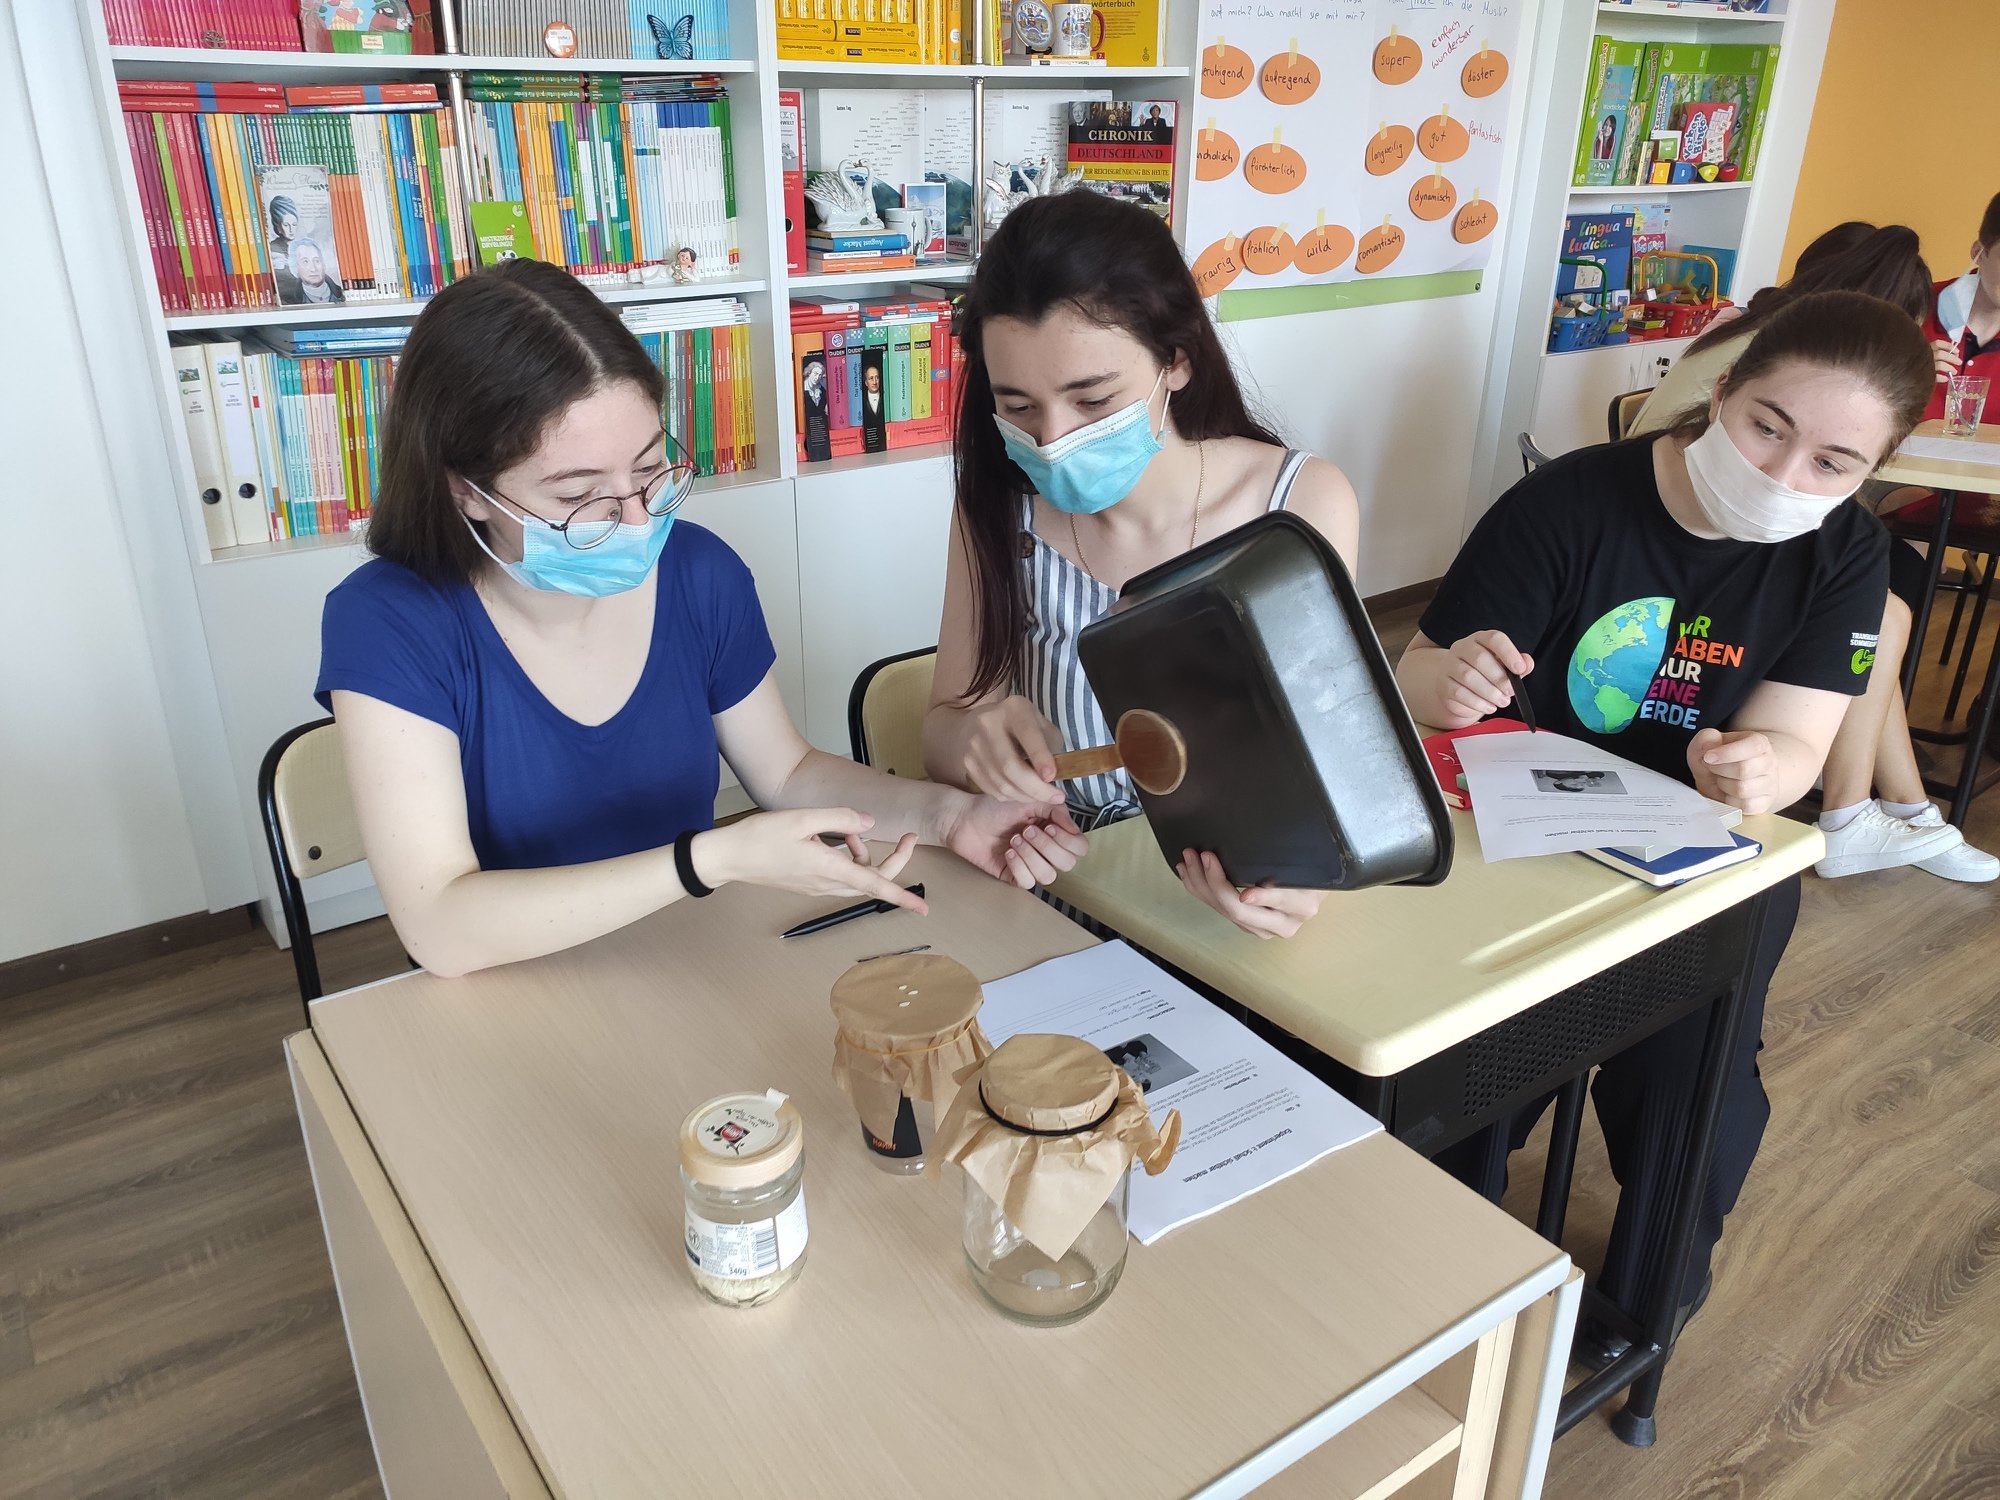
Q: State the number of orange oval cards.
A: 14